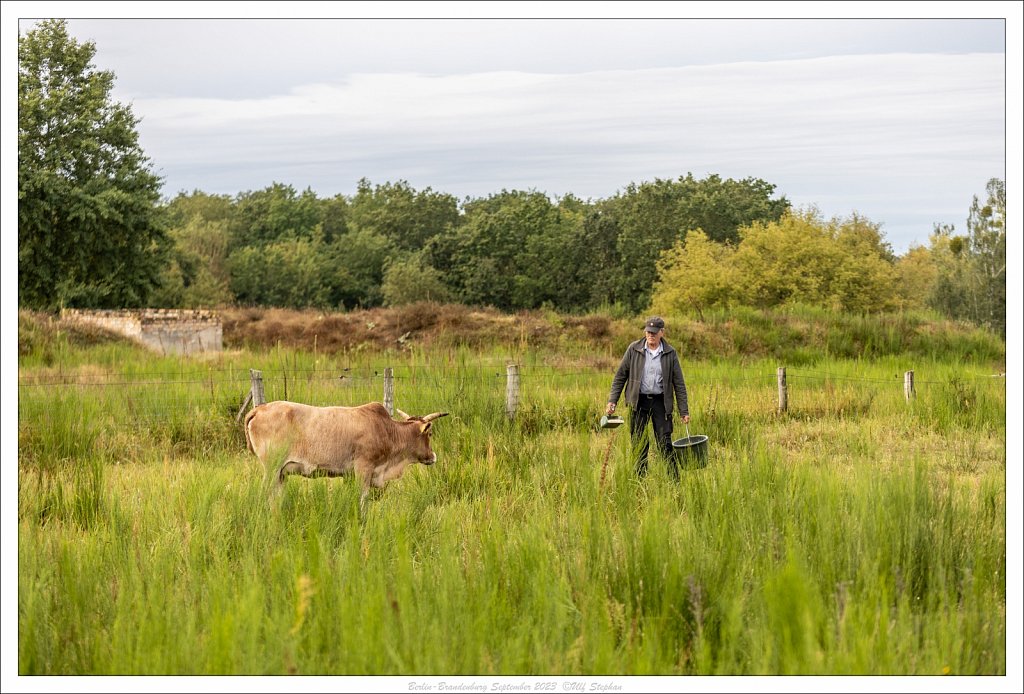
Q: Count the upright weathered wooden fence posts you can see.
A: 5